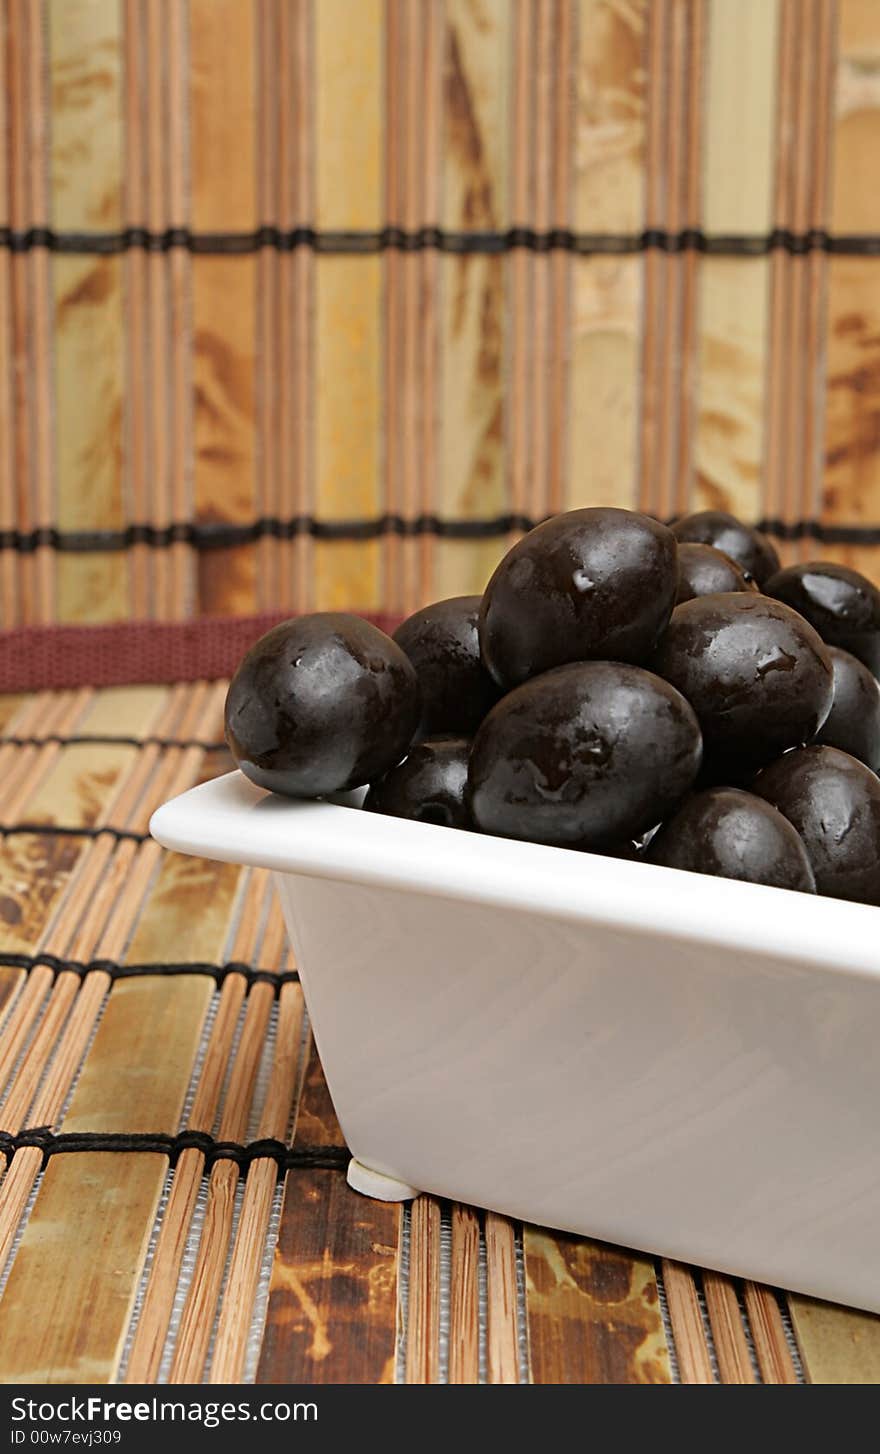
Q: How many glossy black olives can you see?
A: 12